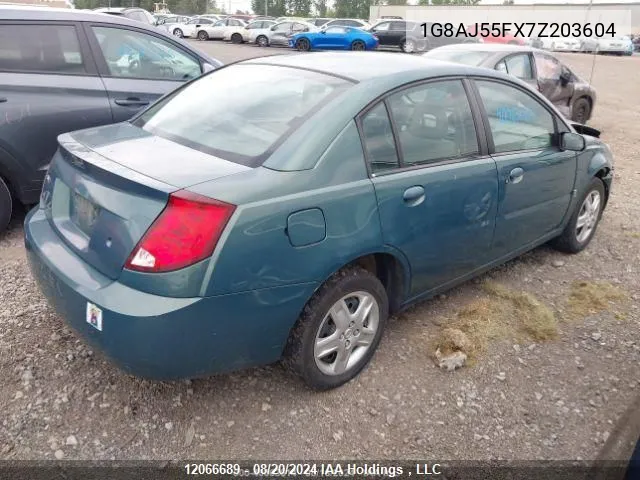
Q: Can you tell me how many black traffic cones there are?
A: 0